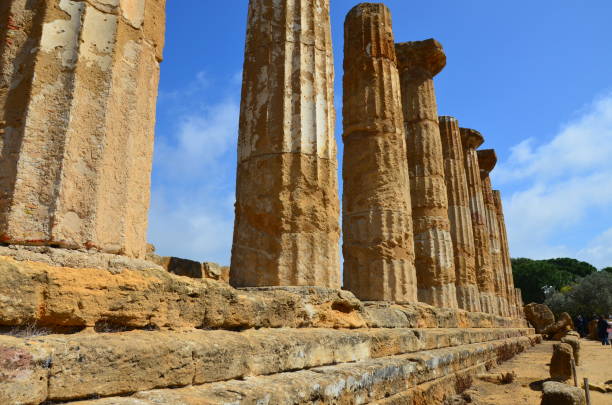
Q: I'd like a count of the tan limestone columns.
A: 8